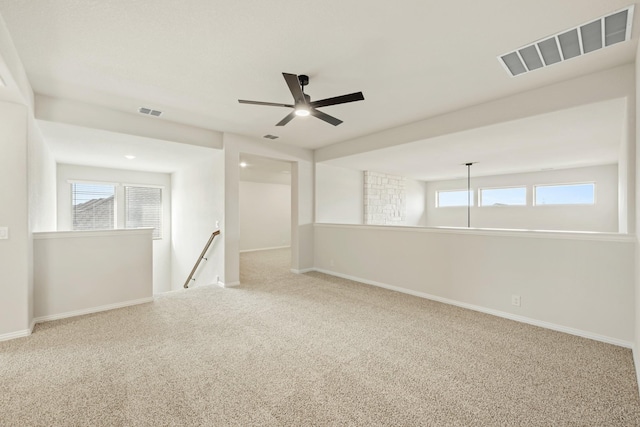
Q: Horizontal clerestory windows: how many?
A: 3